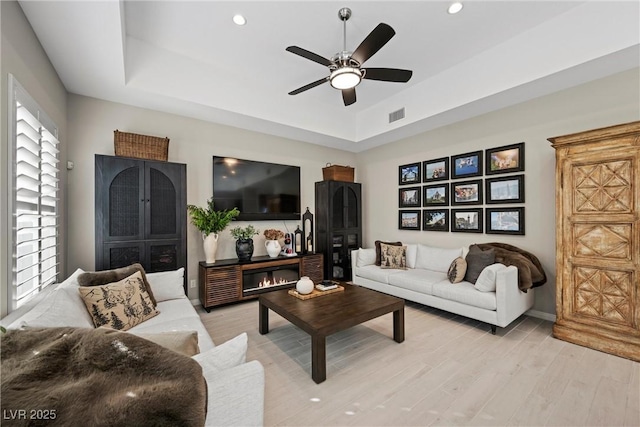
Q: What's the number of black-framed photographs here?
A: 12